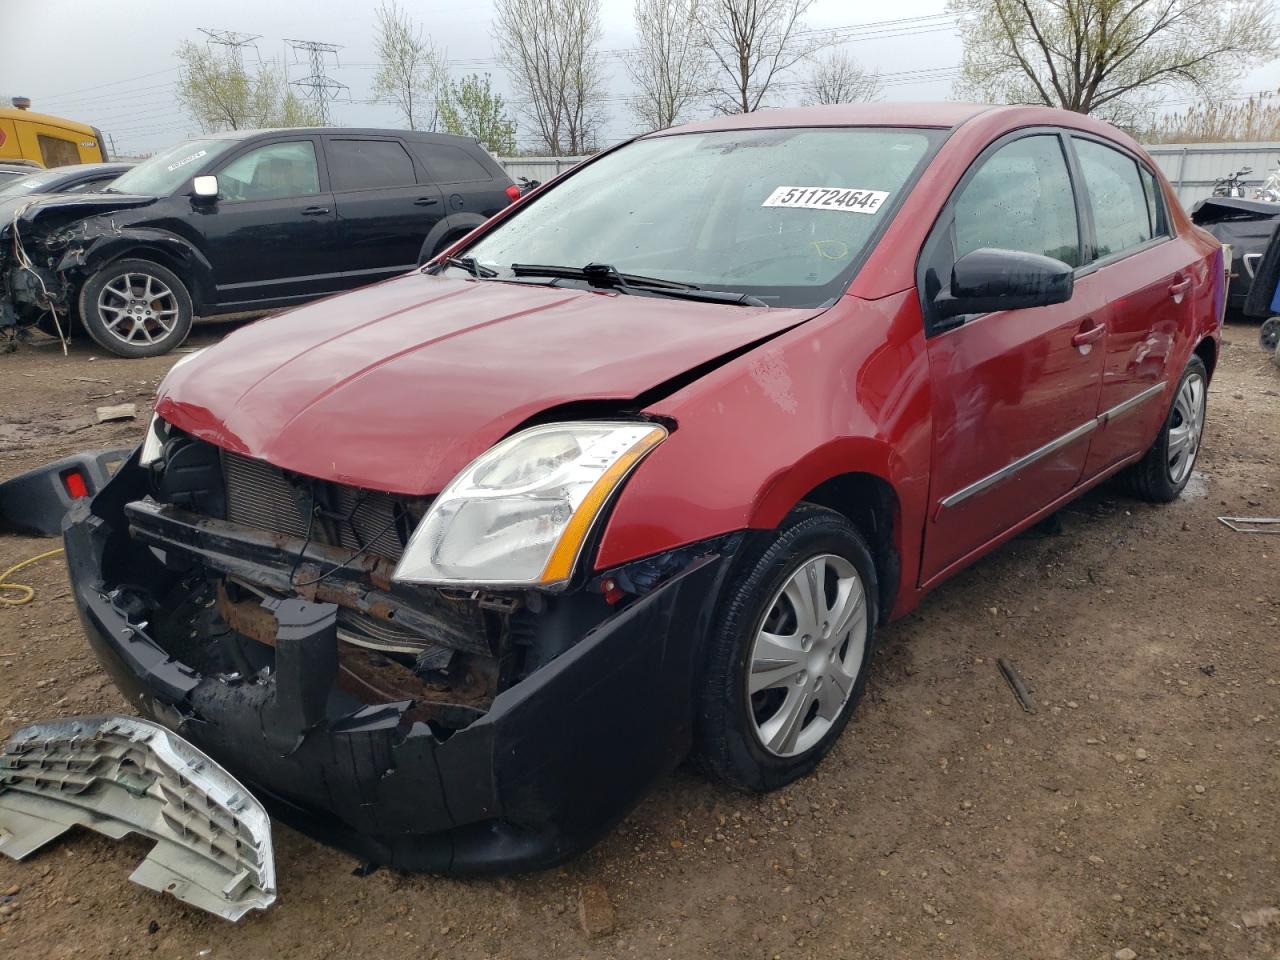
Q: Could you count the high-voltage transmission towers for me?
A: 2